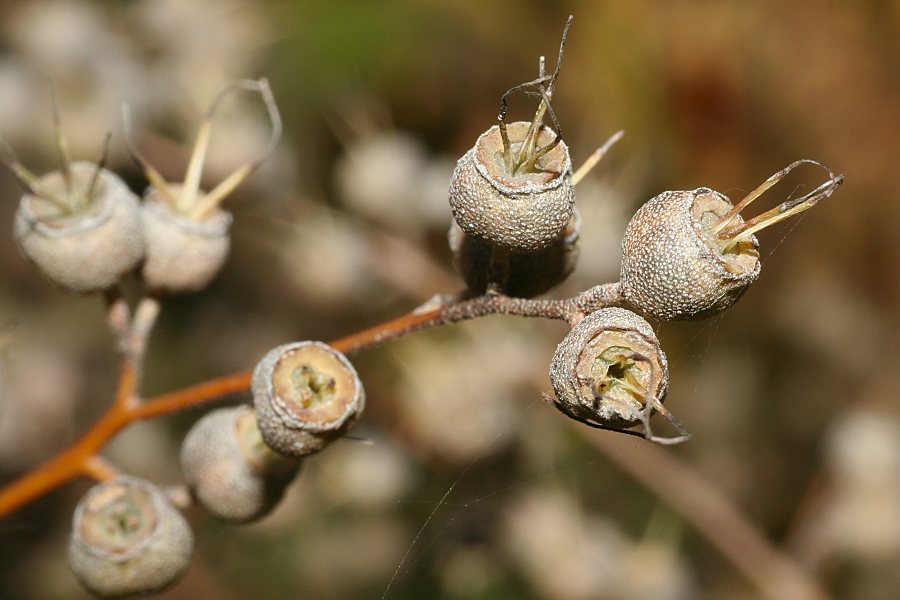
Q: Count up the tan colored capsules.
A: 9